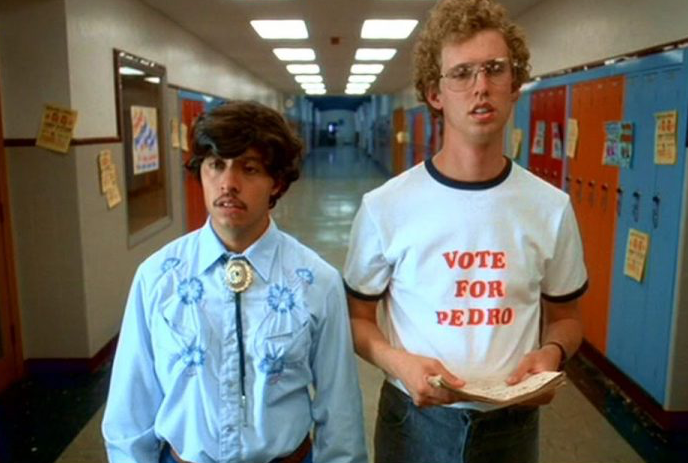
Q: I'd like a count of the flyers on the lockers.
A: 8